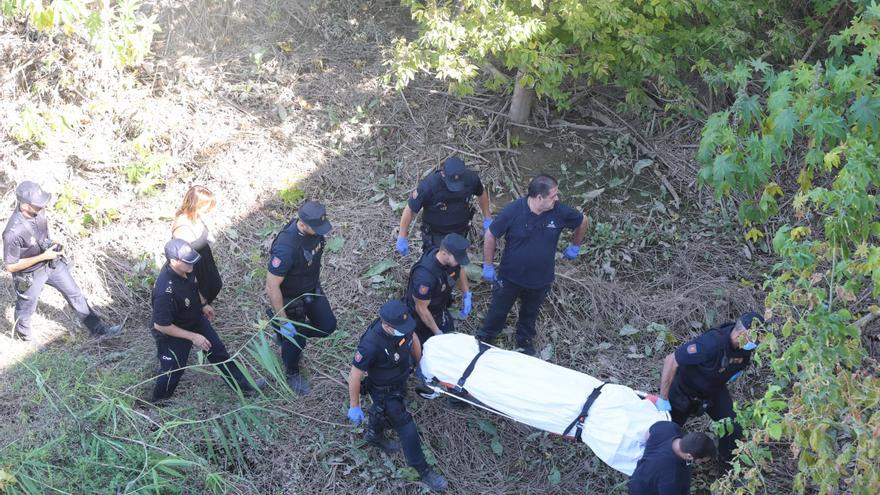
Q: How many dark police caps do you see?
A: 7